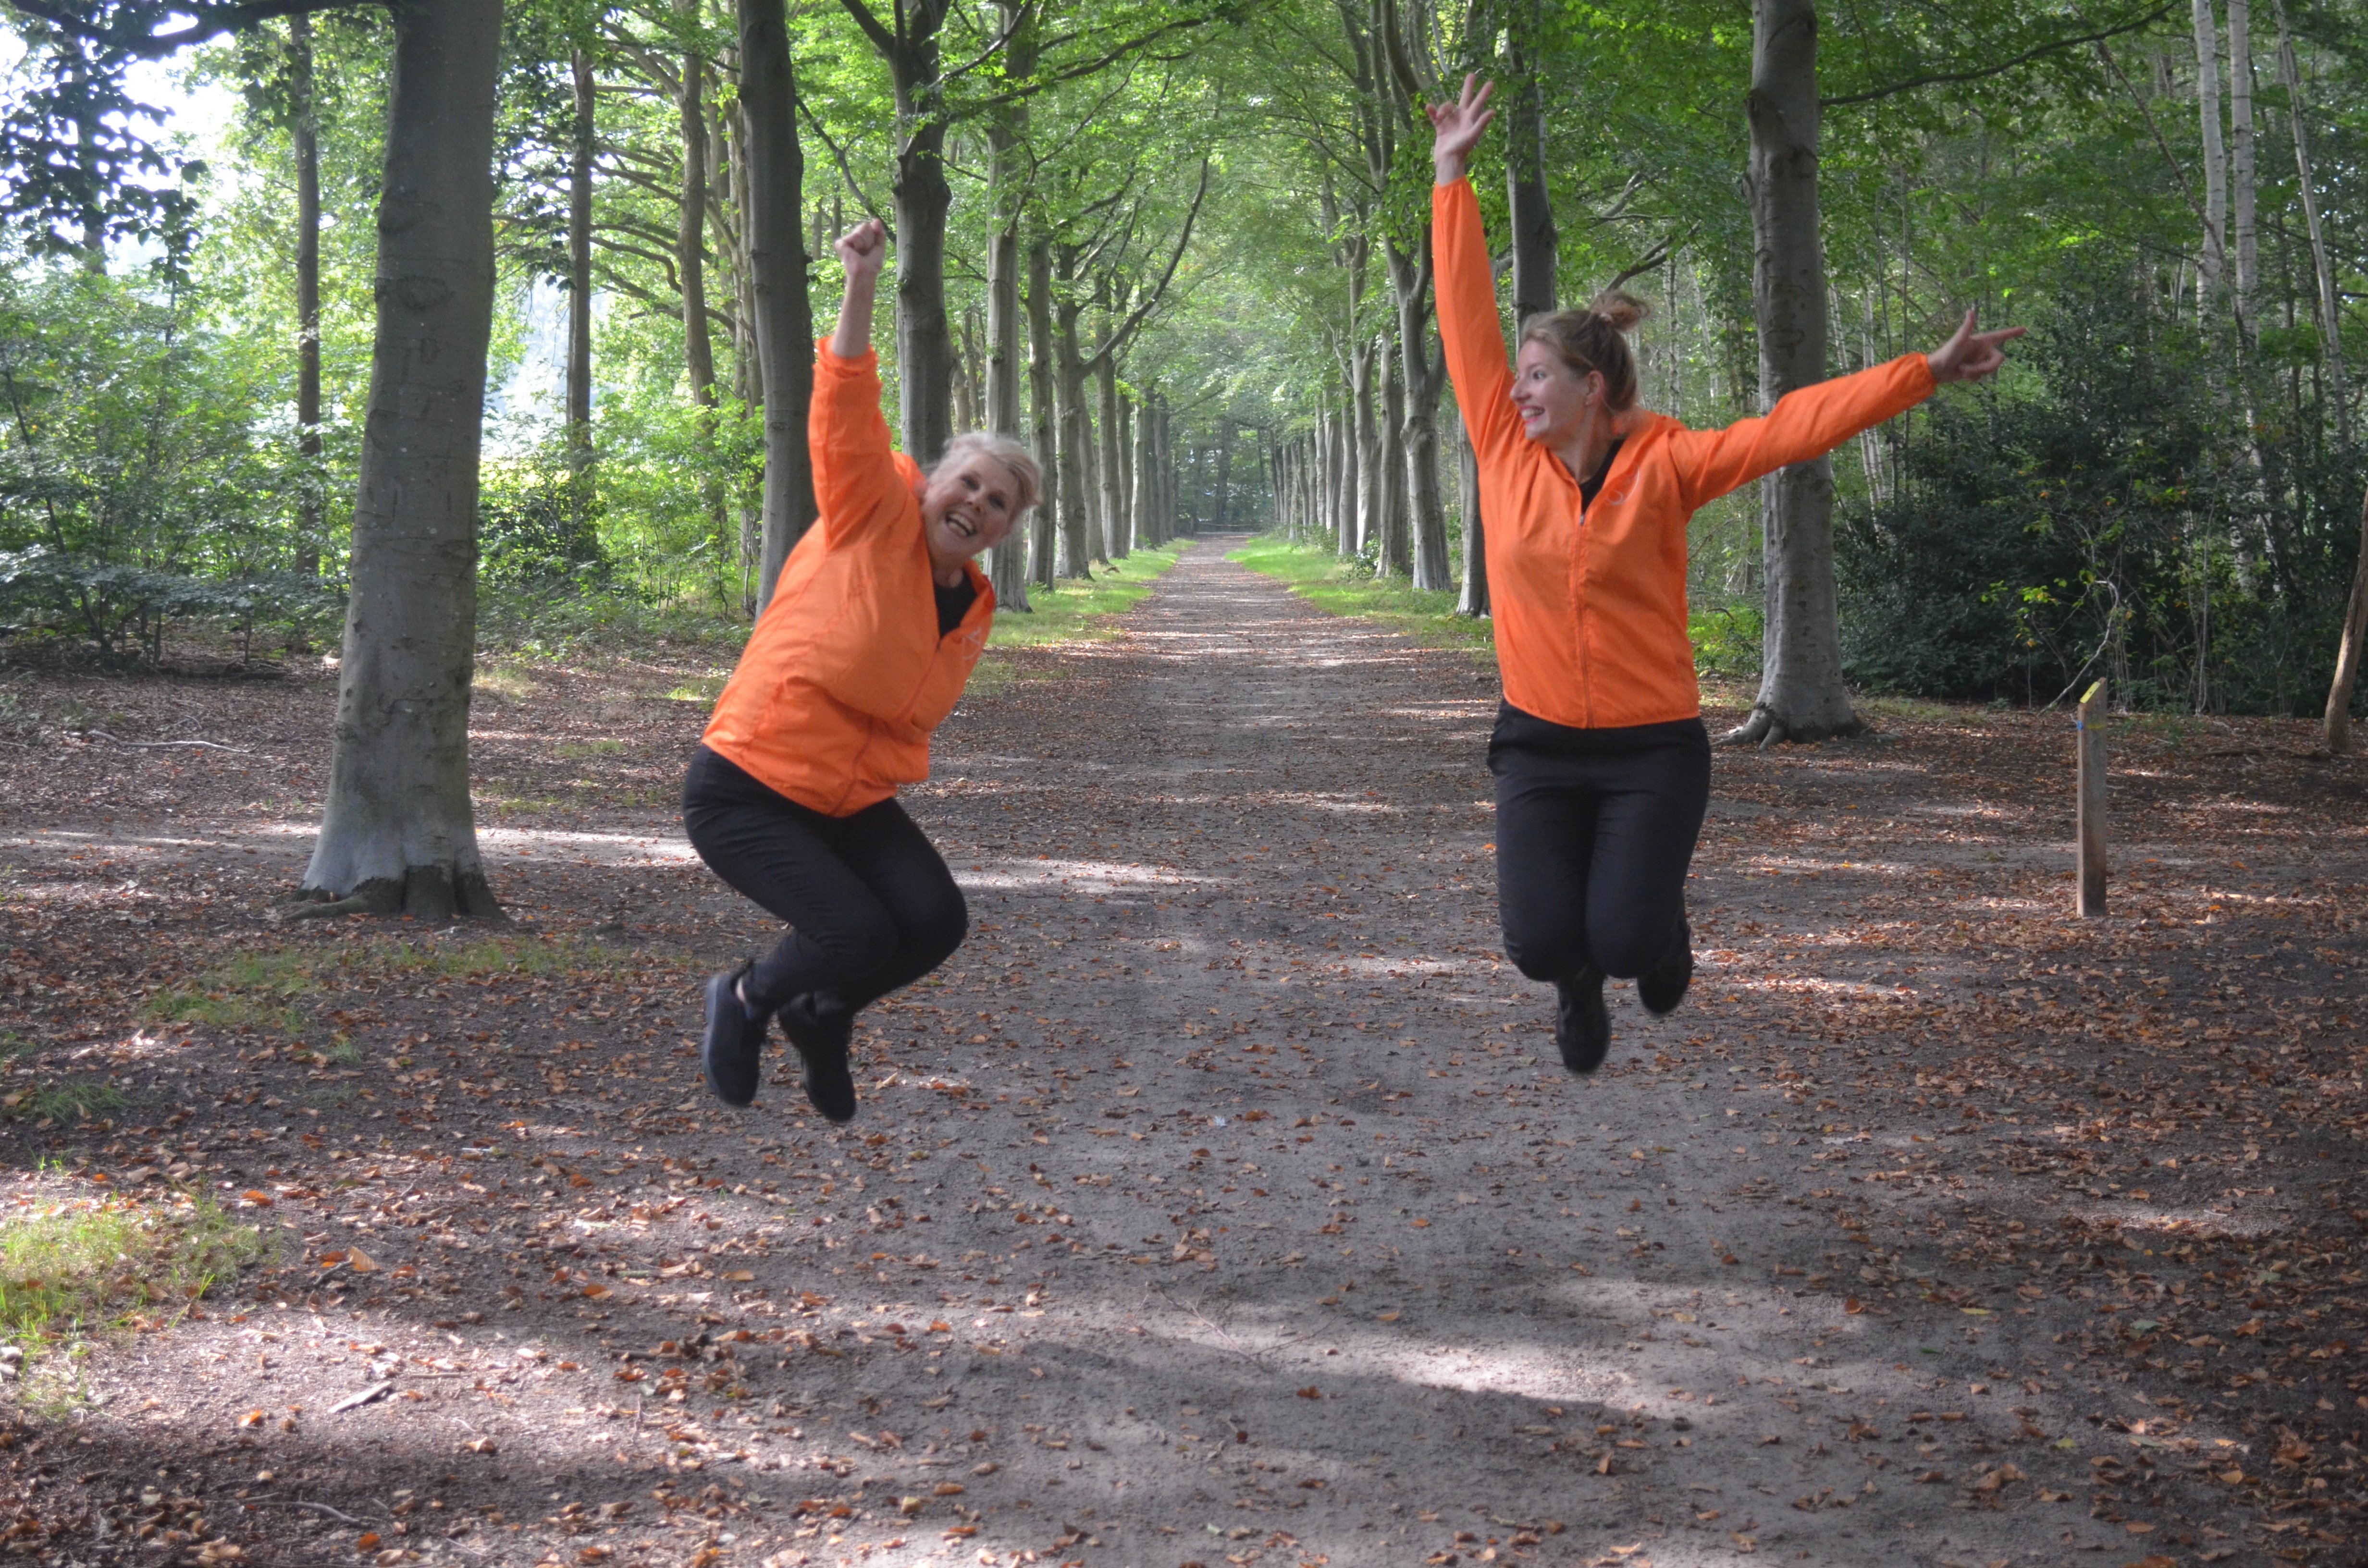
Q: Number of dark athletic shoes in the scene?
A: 4